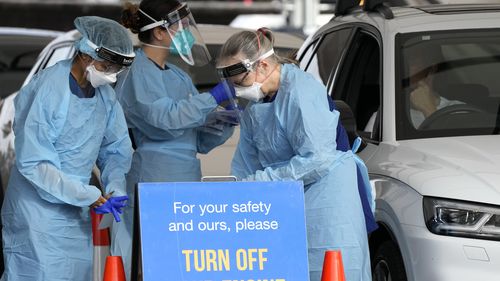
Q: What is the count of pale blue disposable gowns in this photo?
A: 3